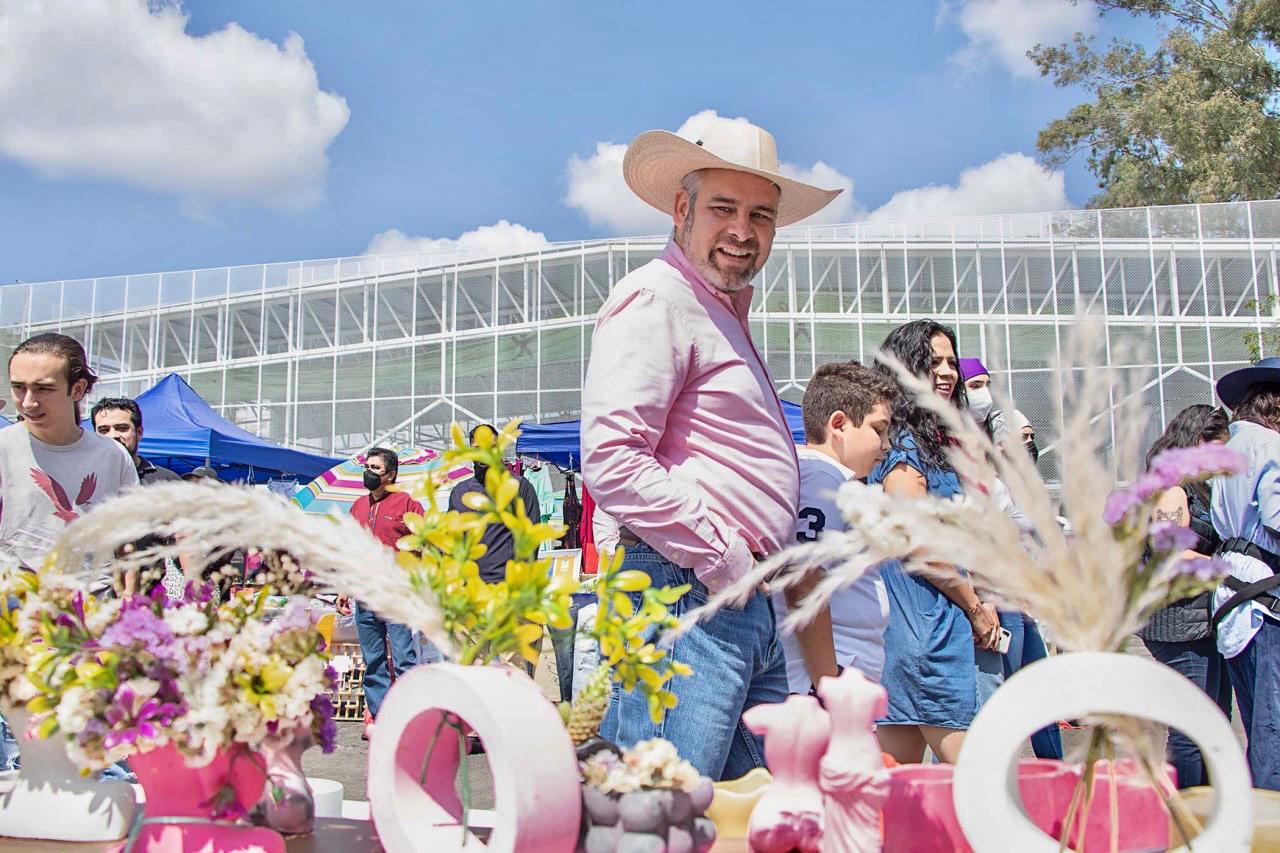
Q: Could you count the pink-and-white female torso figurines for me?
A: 2